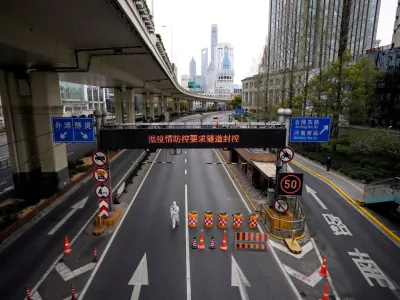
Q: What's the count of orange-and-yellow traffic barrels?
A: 5